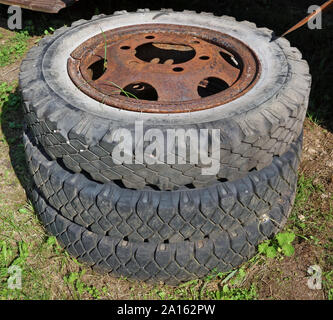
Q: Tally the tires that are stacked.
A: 3